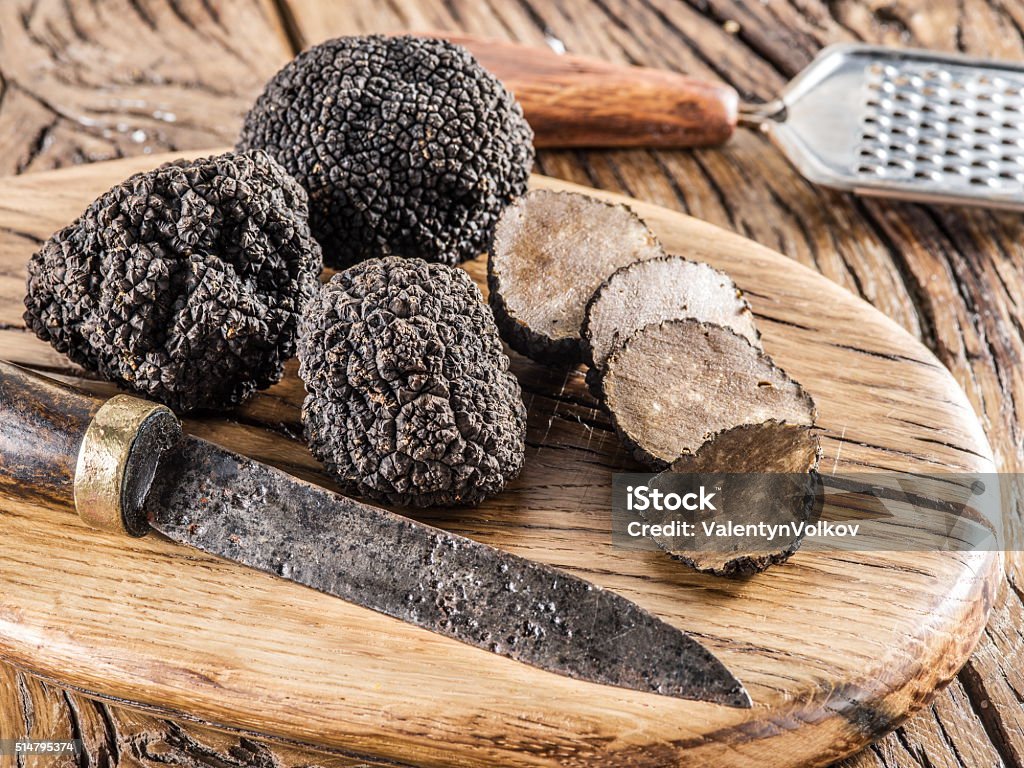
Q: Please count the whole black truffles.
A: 3